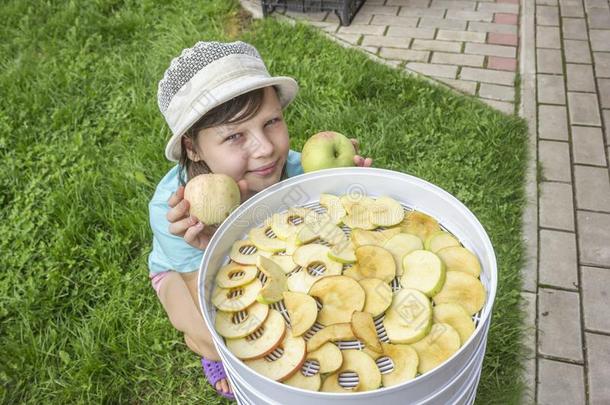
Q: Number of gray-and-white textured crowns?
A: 1